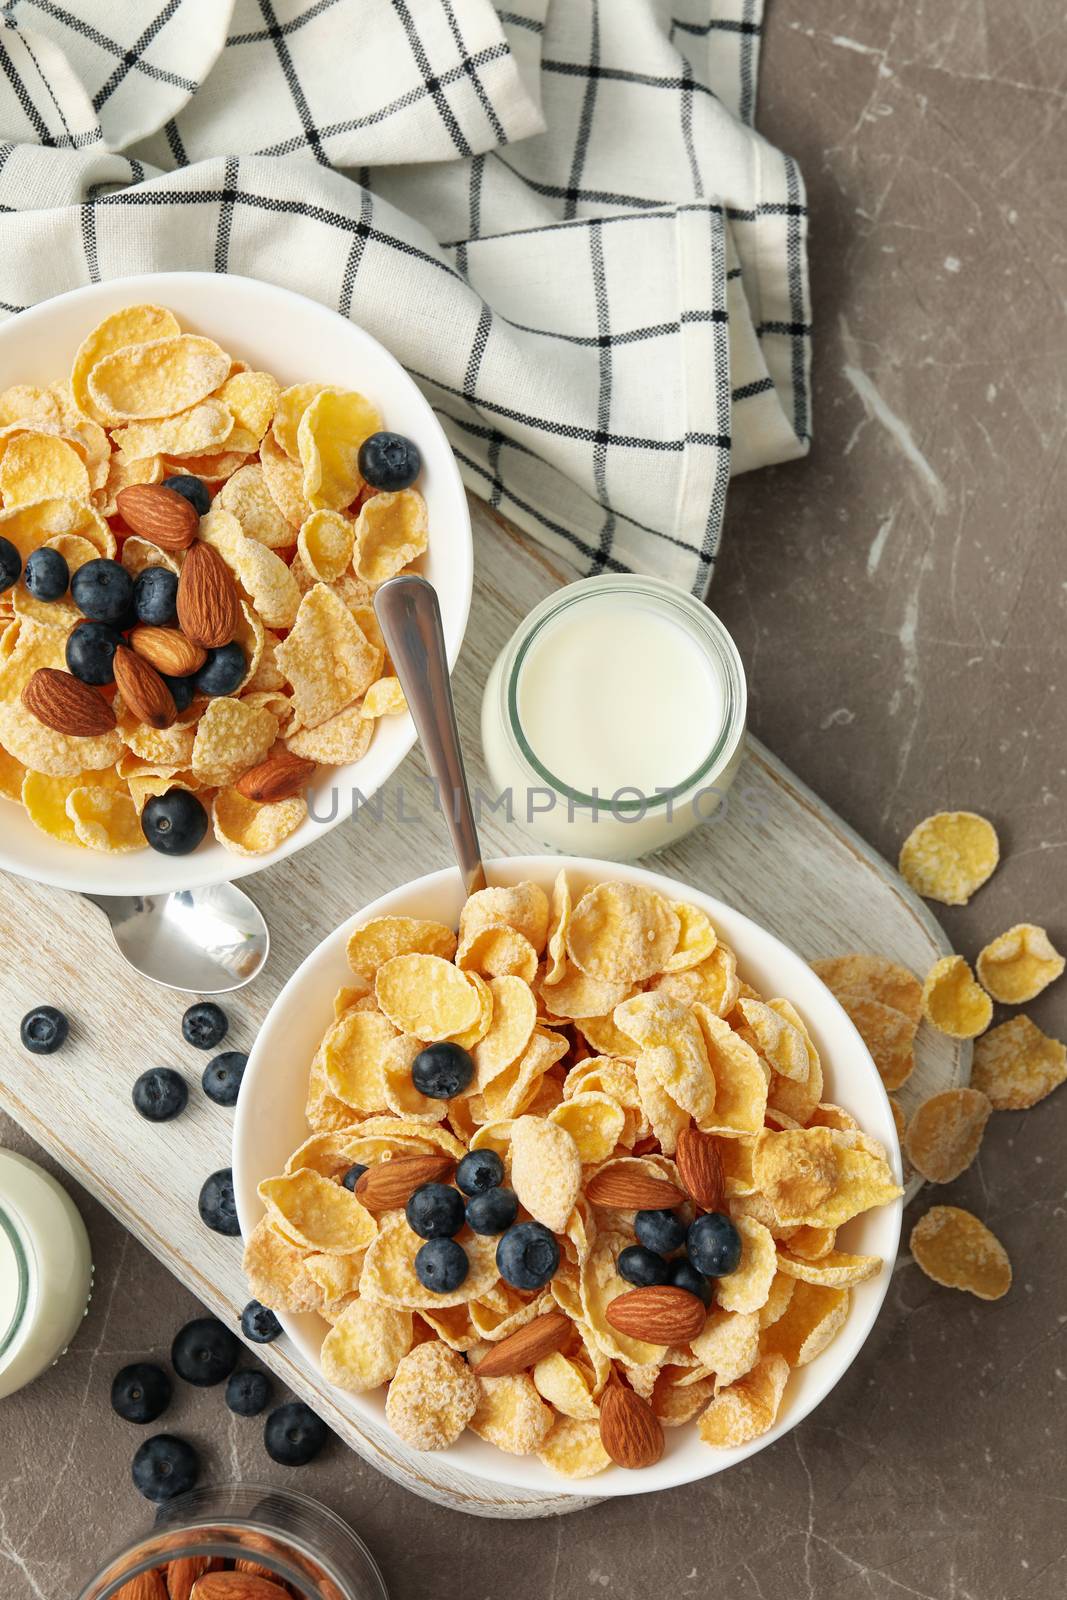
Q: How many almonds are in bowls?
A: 12